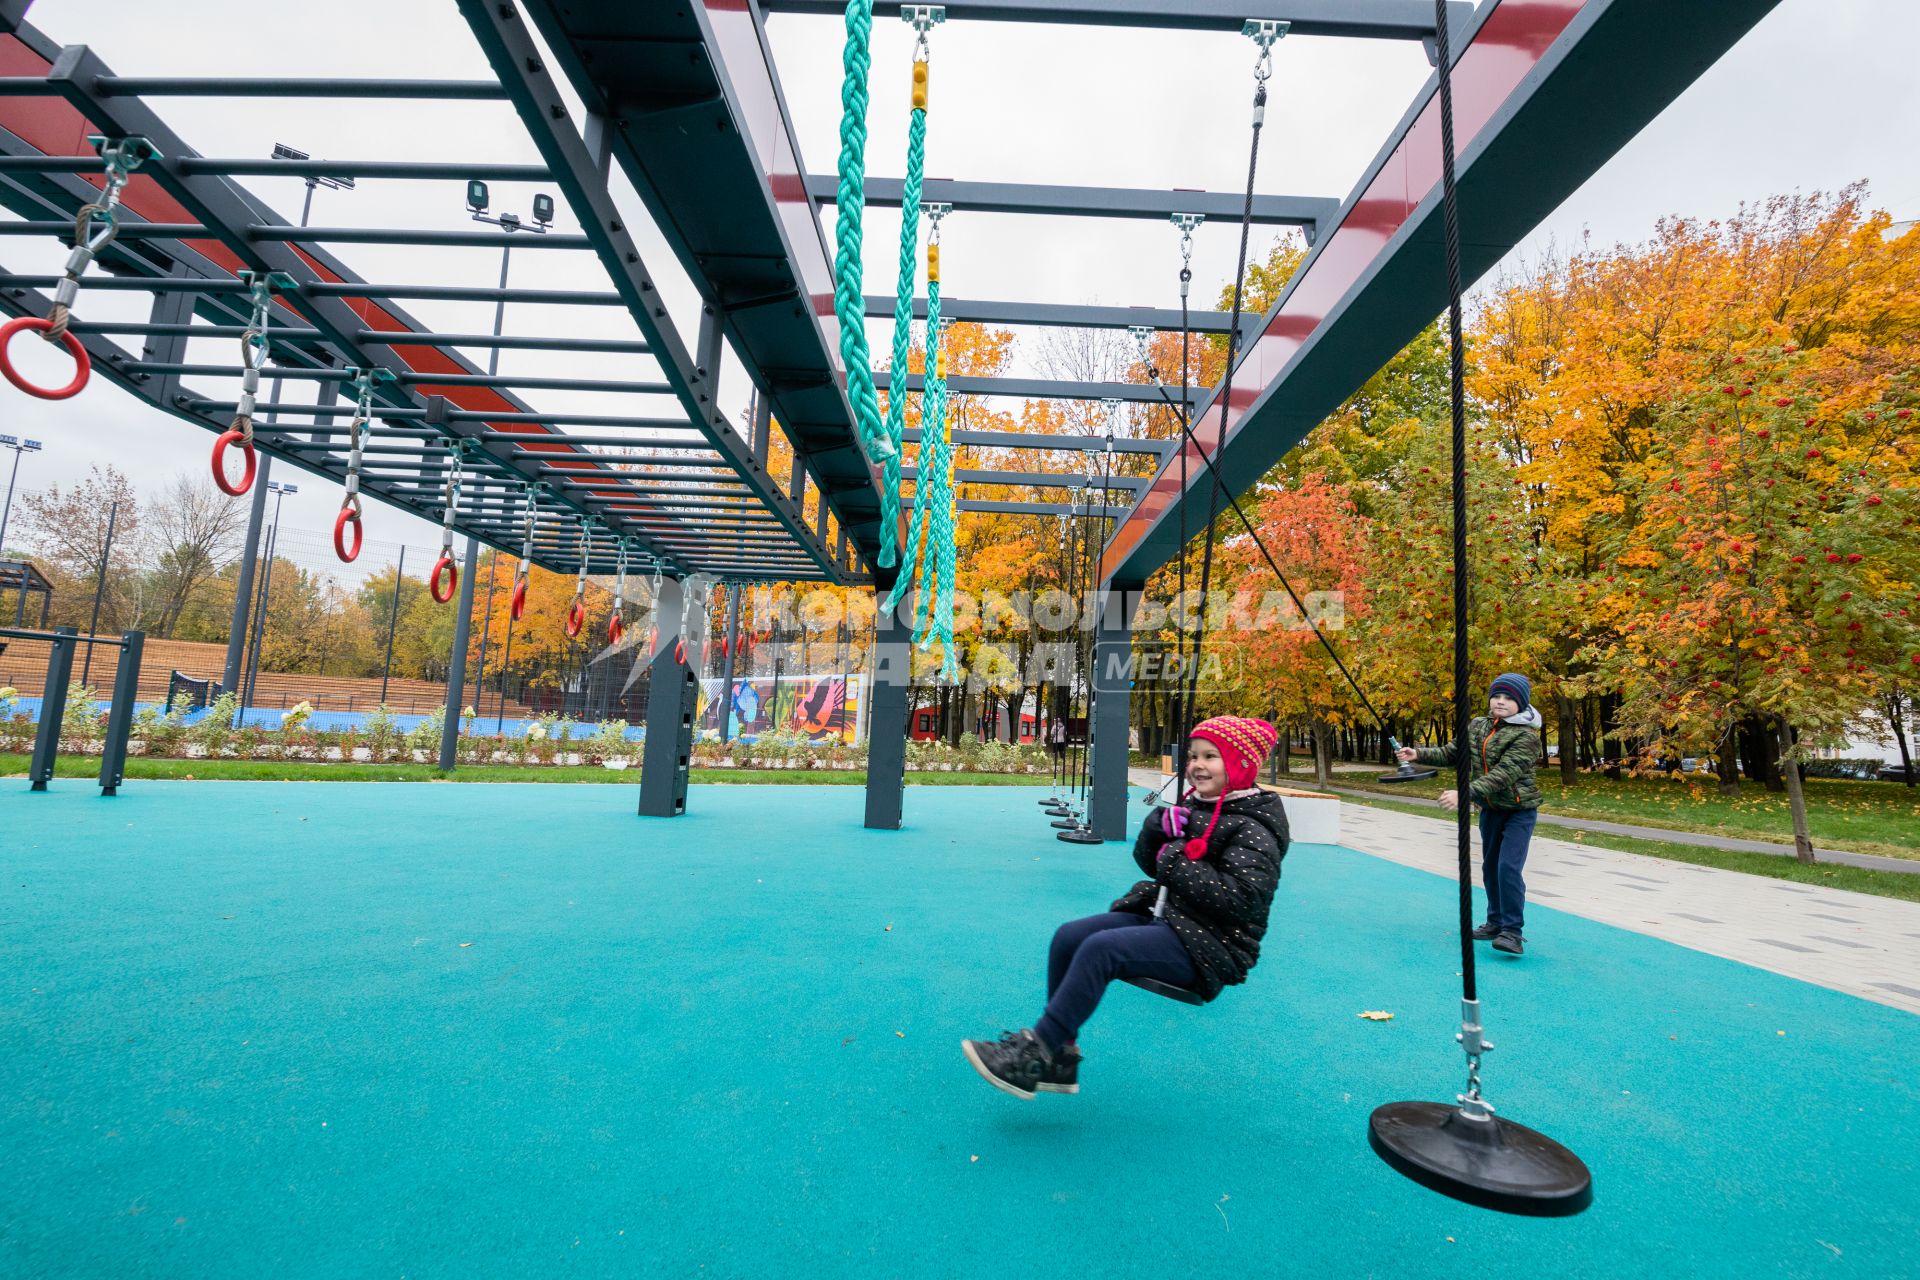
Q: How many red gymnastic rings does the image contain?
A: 14